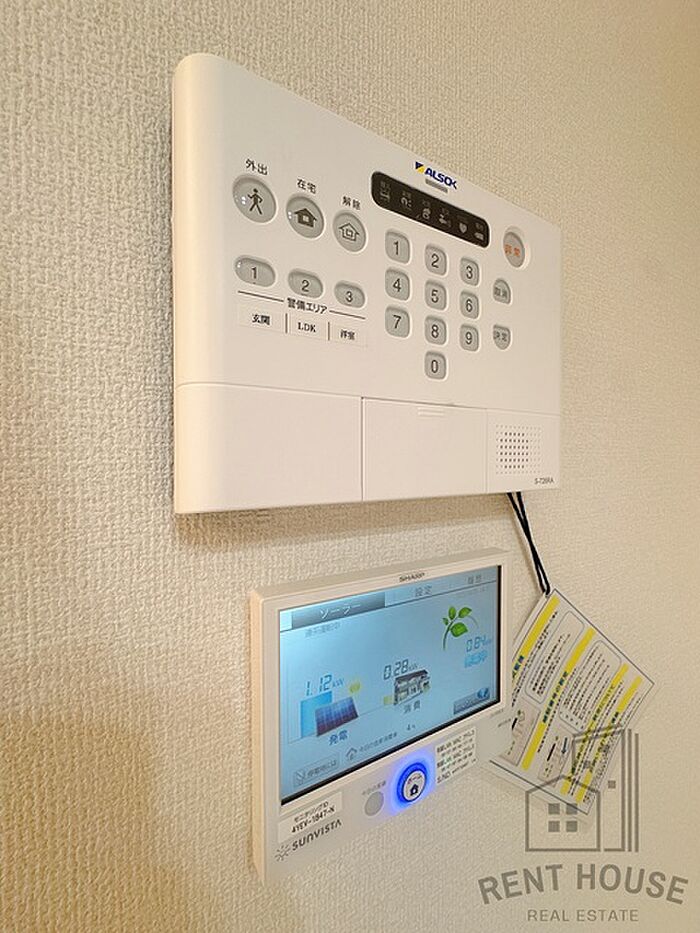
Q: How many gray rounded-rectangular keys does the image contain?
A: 10